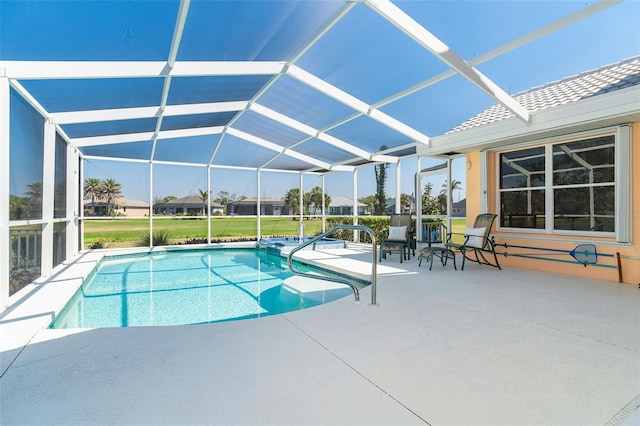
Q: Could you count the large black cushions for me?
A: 0